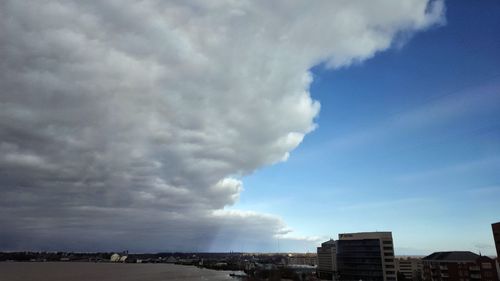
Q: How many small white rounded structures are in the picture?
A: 2